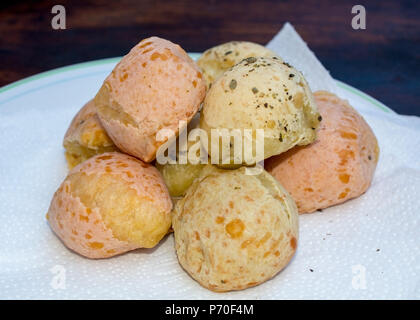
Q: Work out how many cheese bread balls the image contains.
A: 8